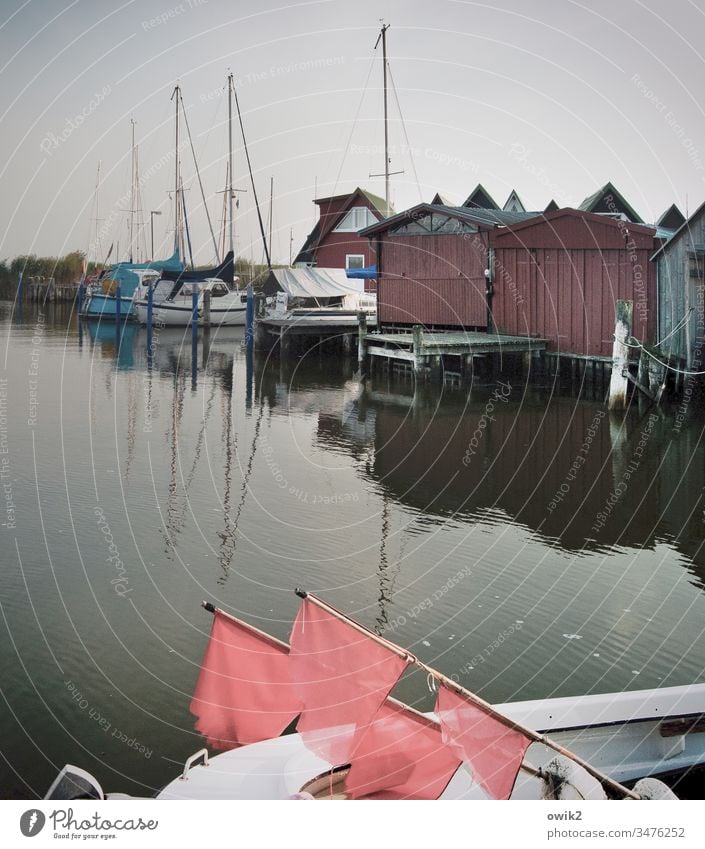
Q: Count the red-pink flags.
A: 4